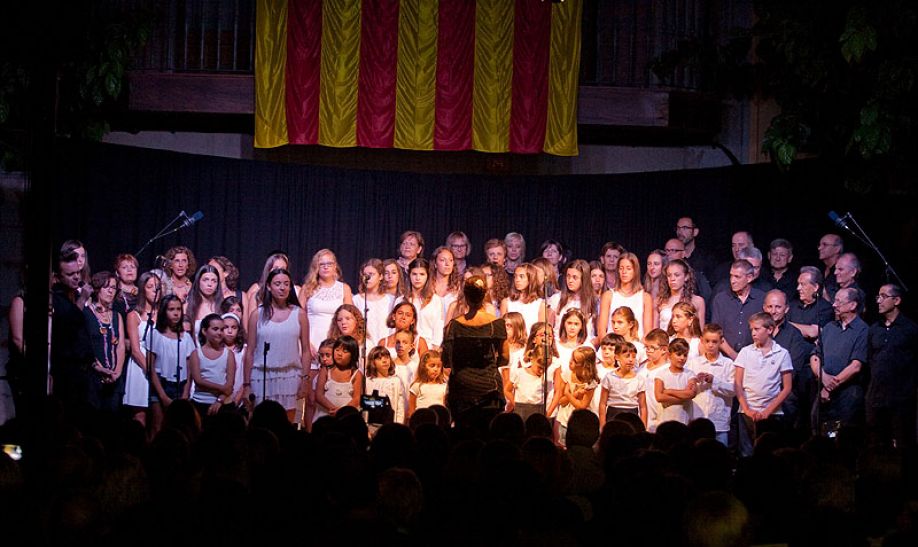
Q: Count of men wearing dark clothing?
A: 13